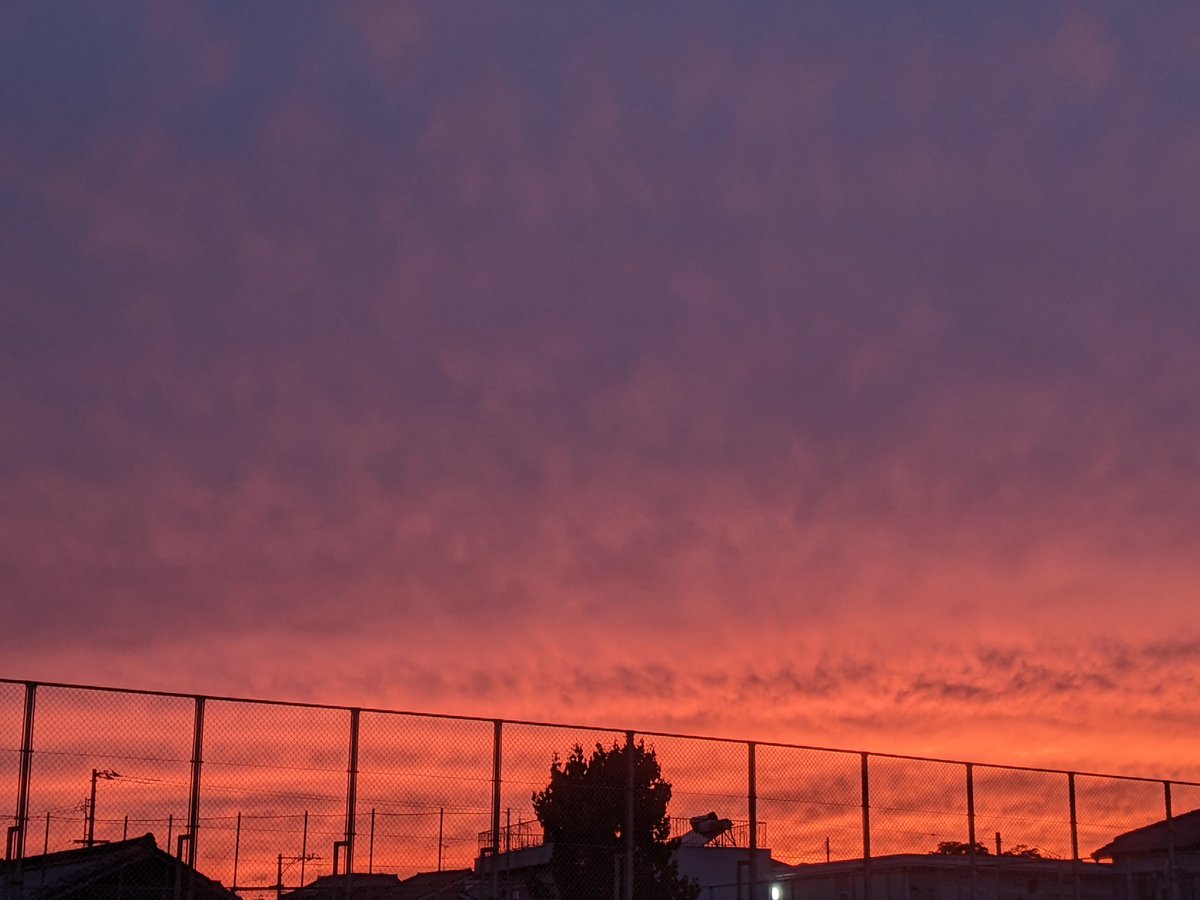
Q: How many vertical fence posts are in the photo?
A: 10